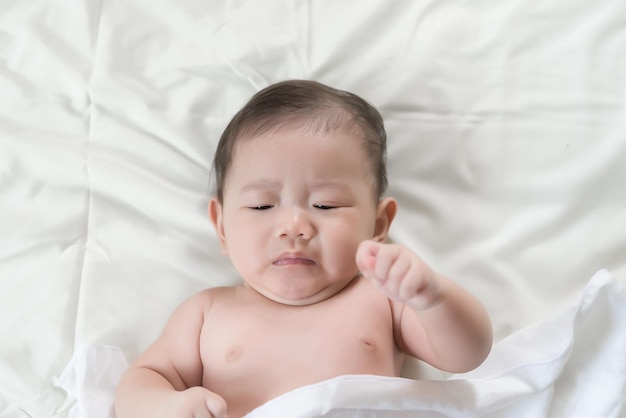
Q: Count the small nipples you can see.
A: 2